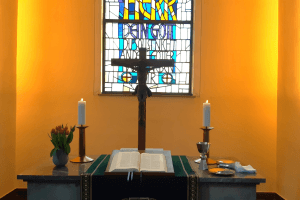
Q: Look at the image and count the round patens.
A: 2